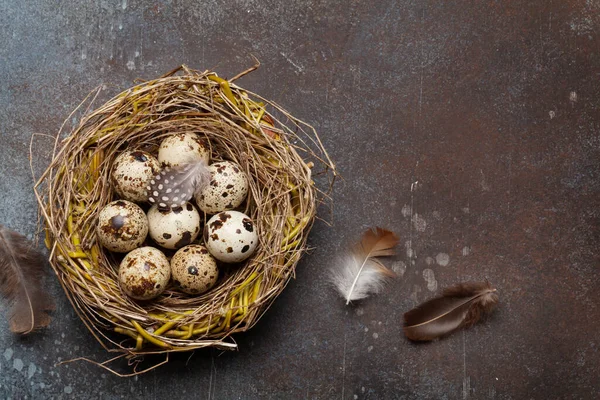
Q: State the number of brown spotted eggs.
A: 8